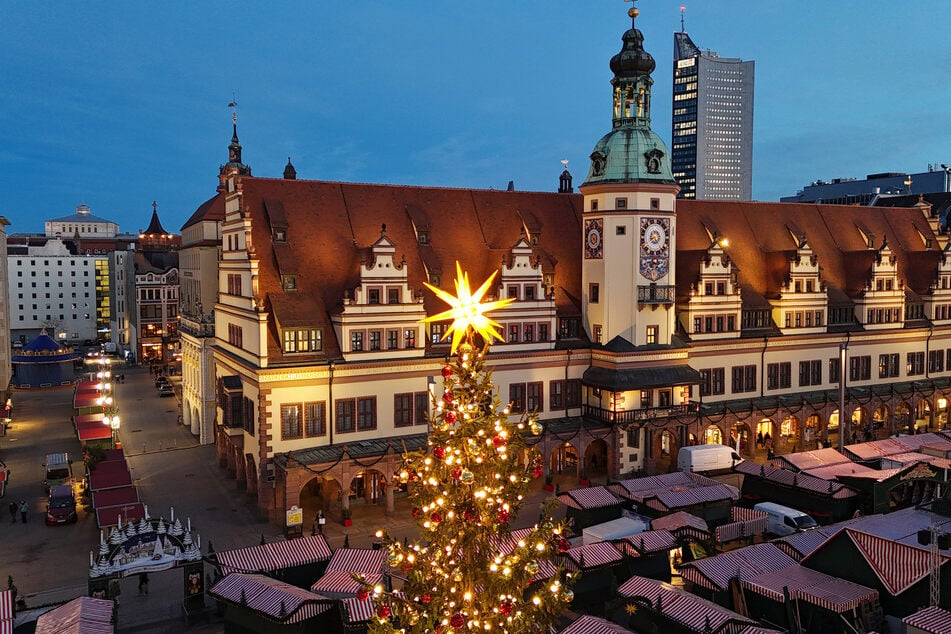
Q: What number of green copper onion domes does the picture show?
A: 1